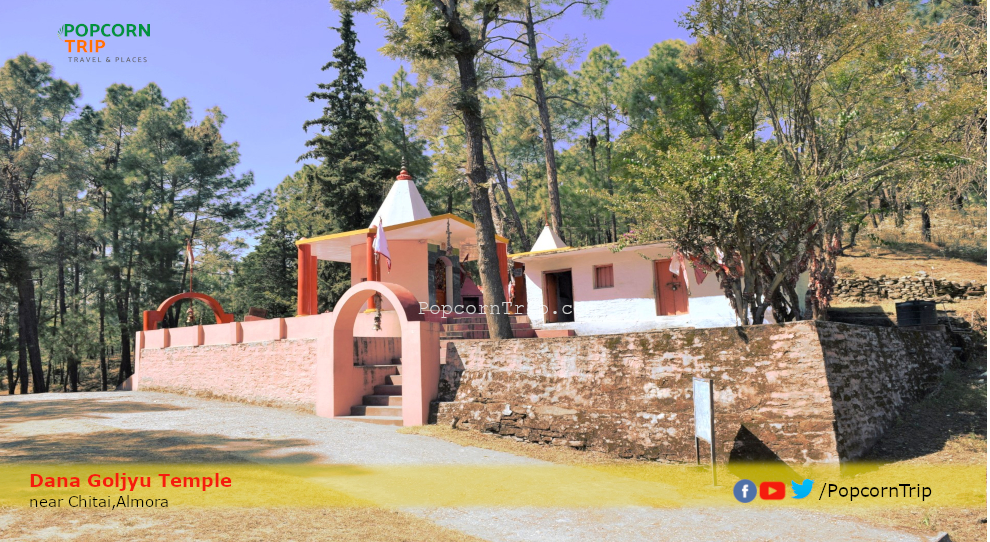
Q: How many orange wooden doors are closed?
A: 1